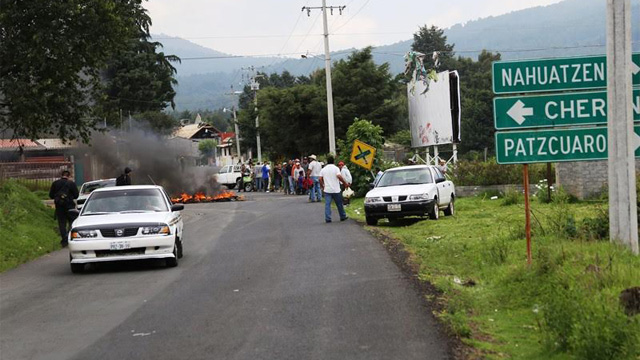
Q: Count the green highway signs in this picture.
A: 3